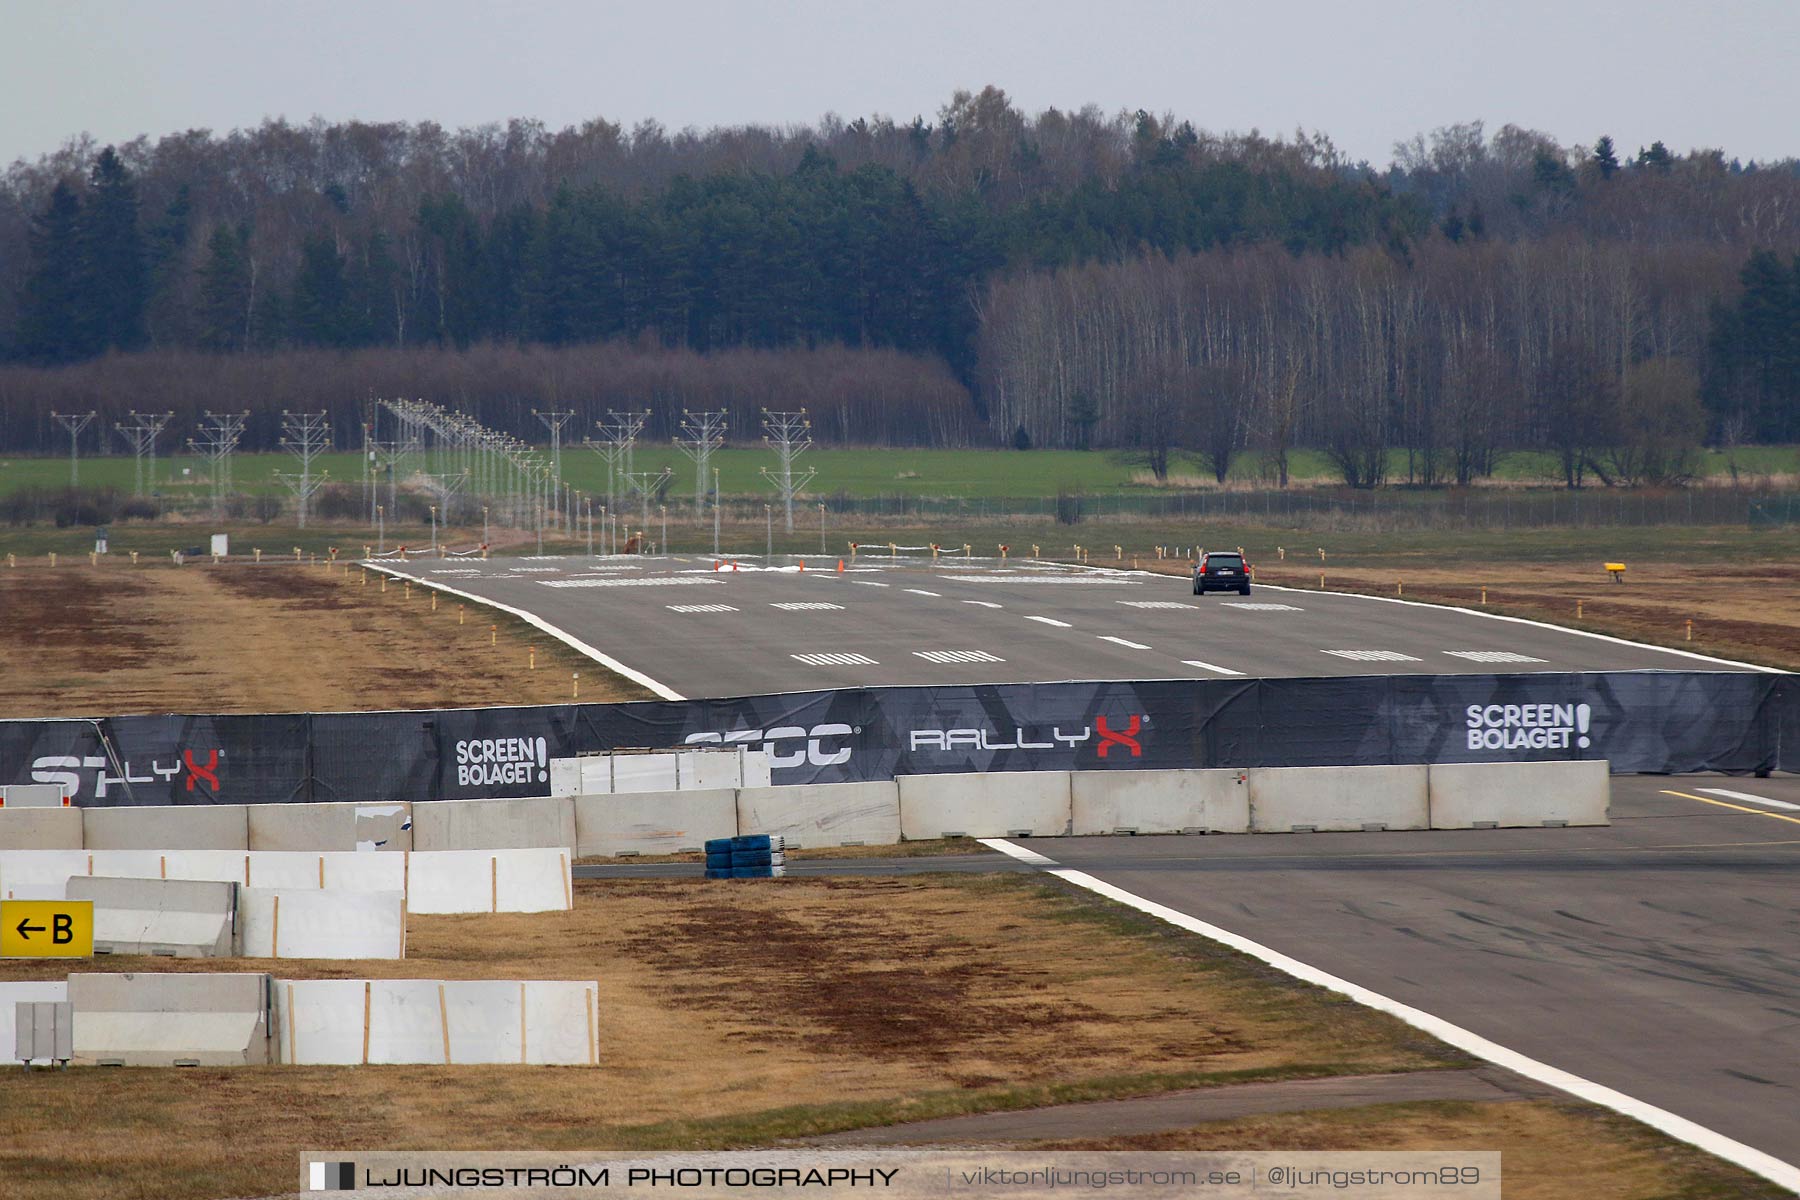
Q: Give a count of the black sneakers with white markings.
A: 0